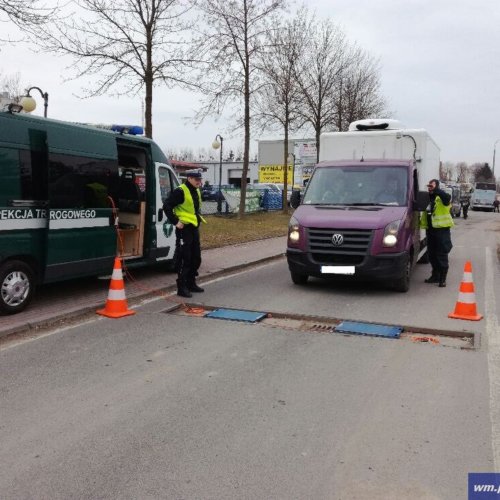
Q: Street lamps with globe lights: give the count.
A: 2